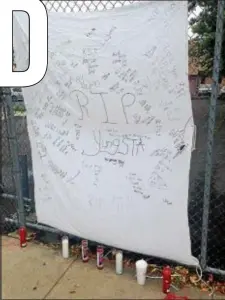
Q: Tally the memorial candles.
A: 7